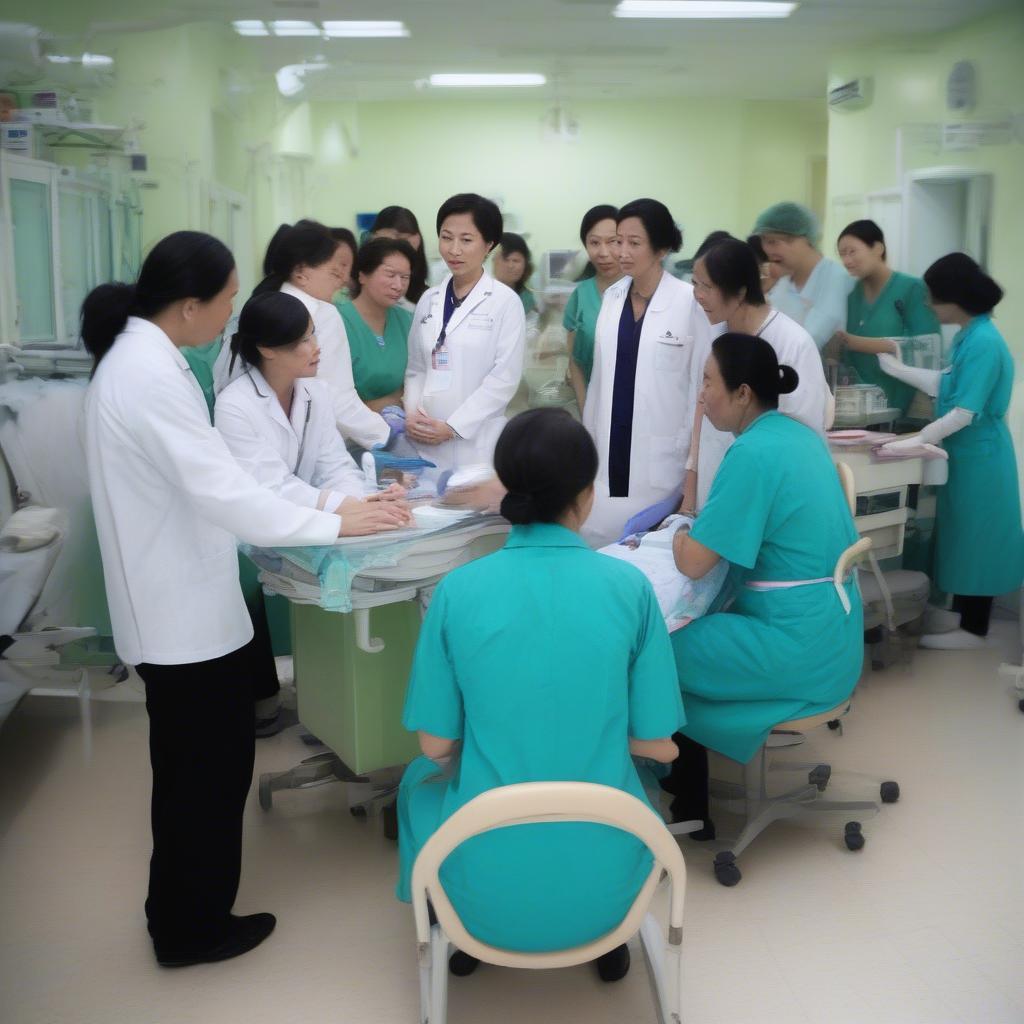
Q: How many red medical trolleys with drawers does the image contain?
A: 0